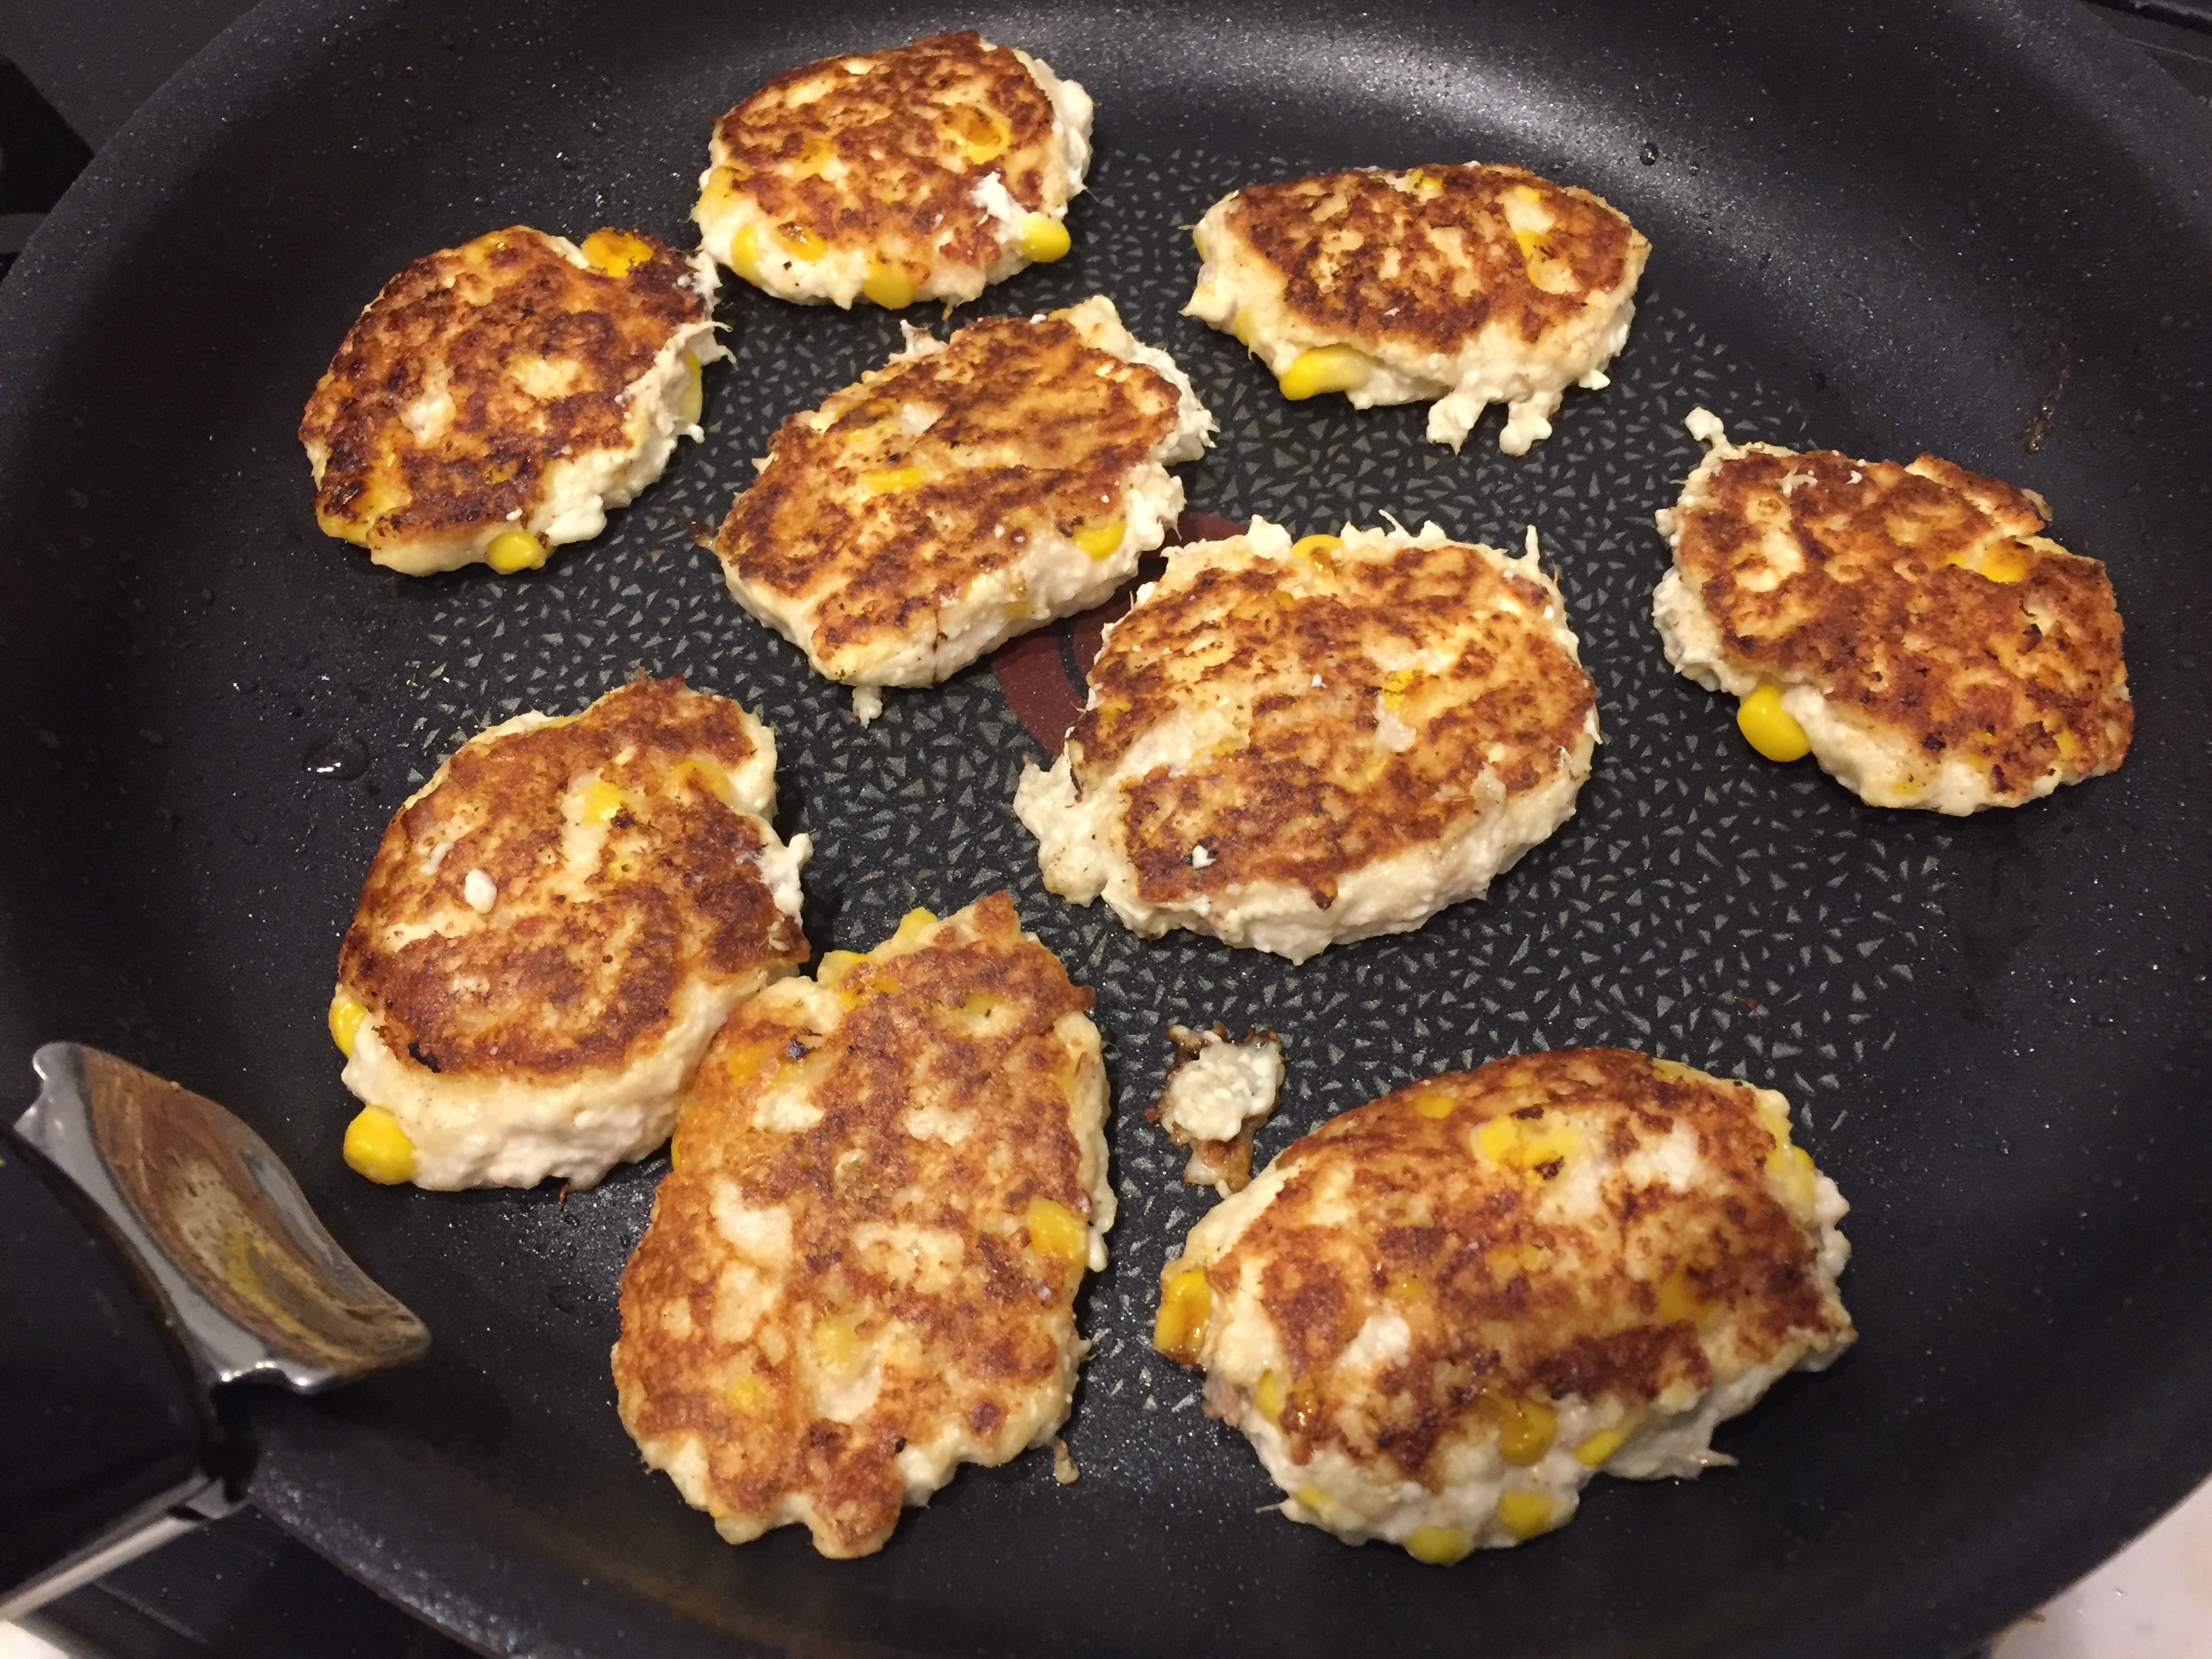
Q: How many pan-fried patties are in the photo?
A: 9